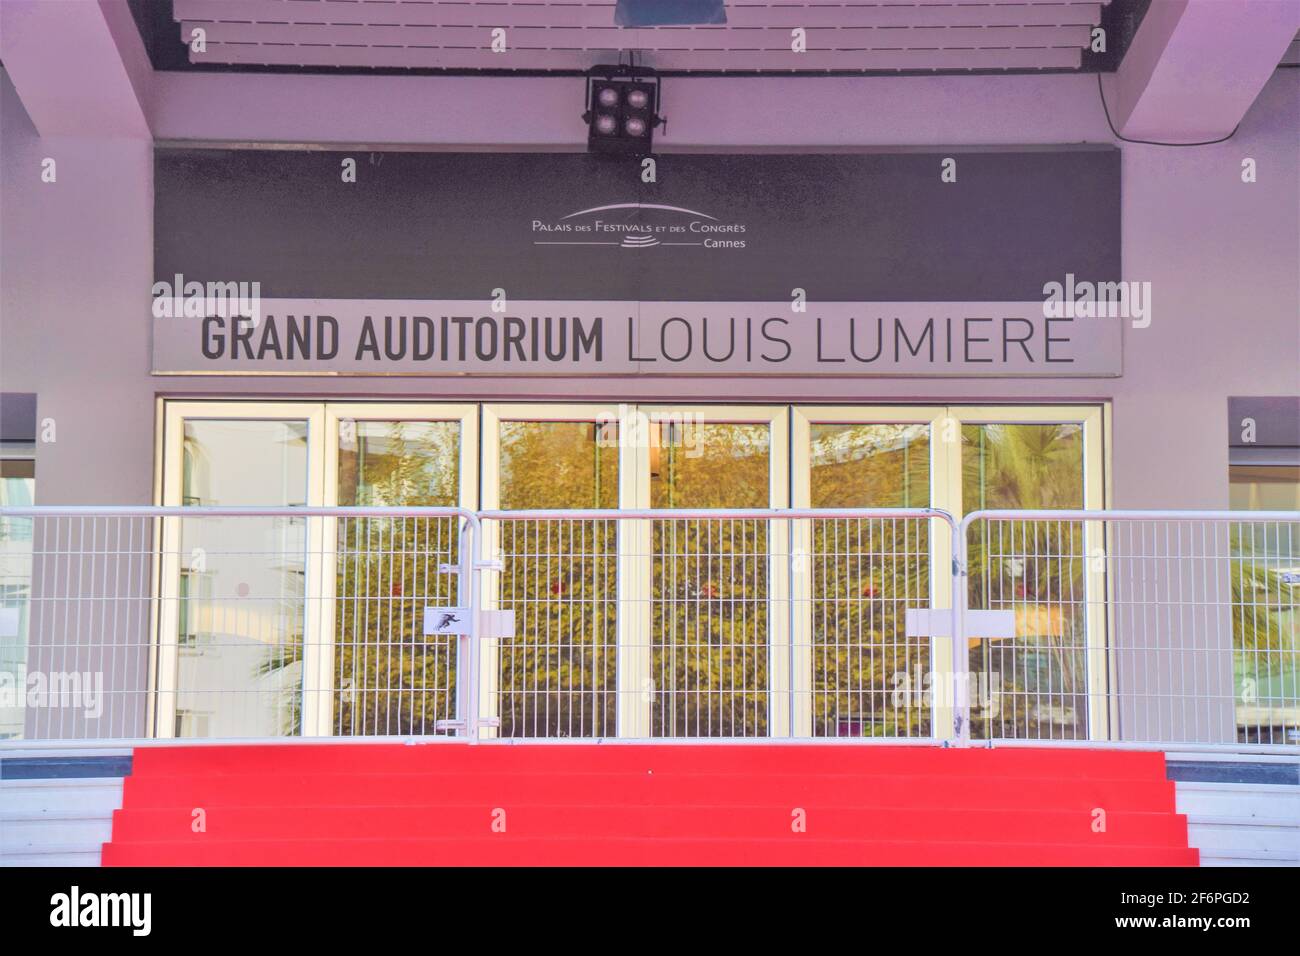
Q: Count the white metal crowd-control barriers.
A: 3